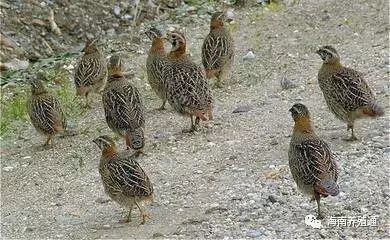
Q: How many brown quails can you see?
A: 9